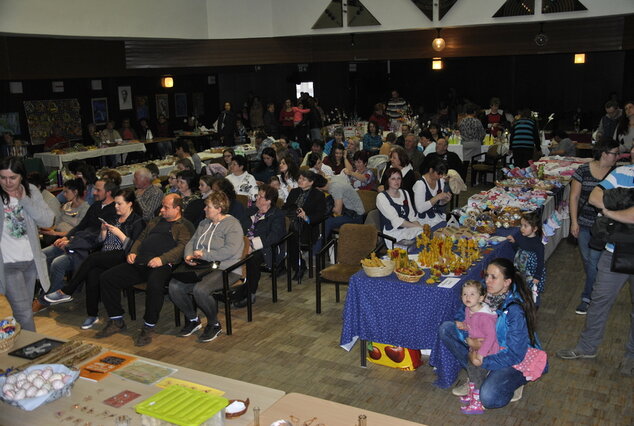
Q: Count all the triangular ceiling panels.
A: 6